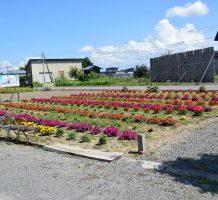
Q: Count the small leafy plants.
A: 4